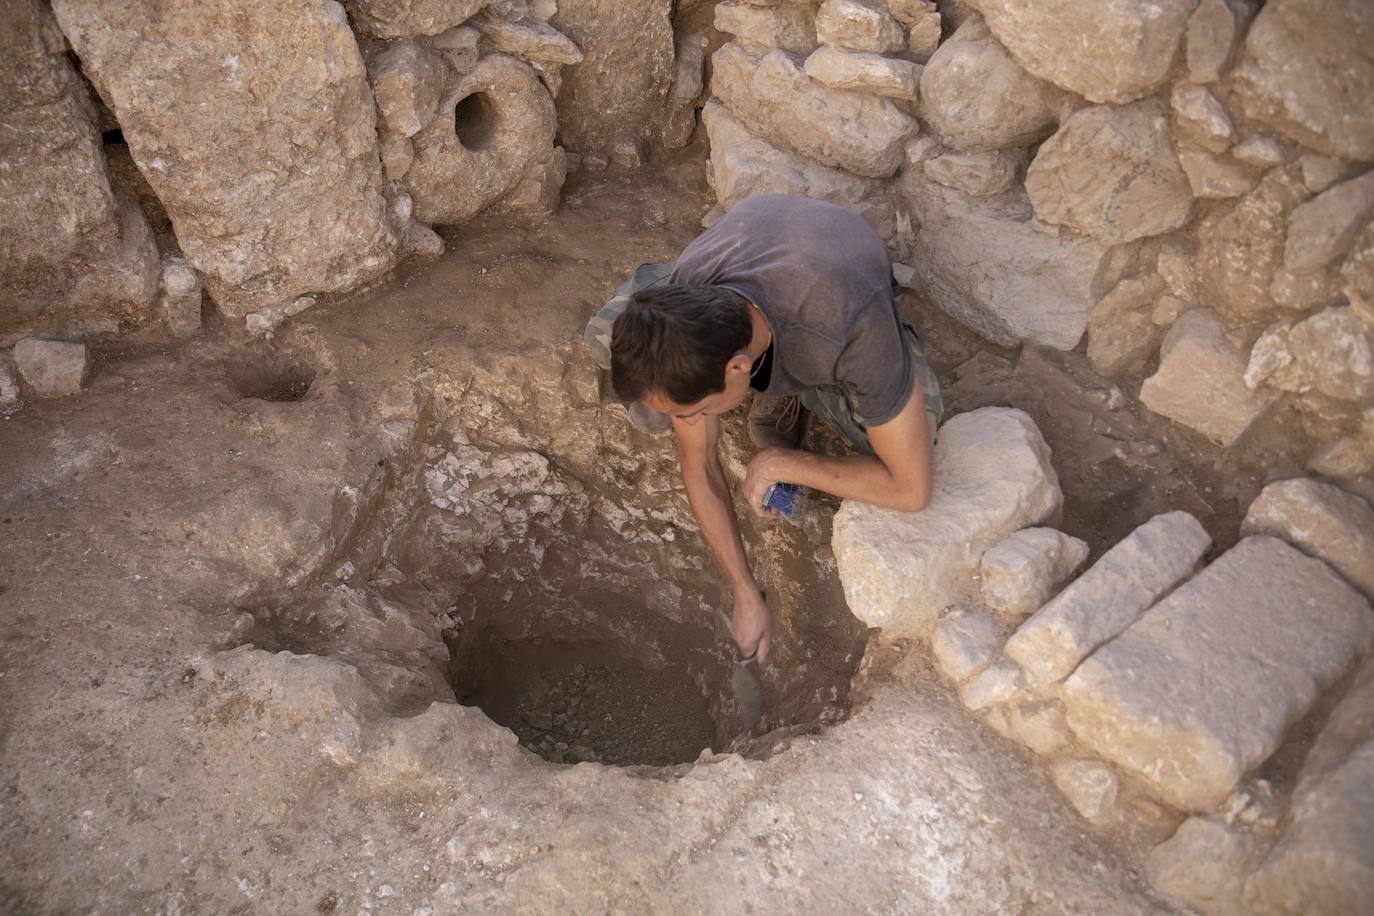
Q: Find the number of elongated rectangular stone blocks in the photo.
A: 2